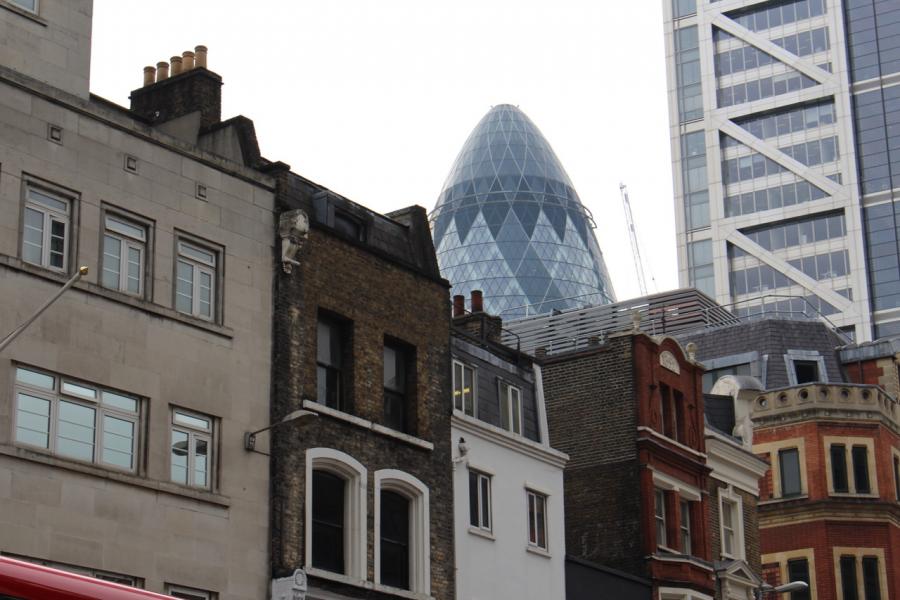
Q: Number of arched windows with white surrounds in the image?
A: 2